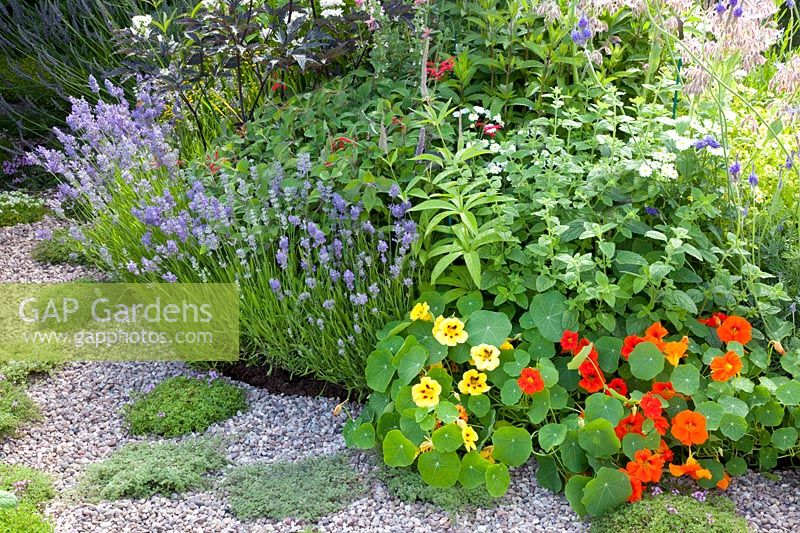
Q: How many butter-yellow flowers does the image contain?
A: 6